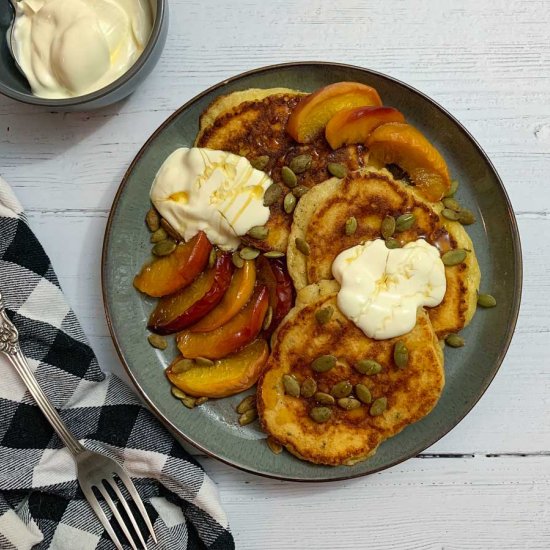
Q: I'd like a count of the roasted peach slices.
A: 9